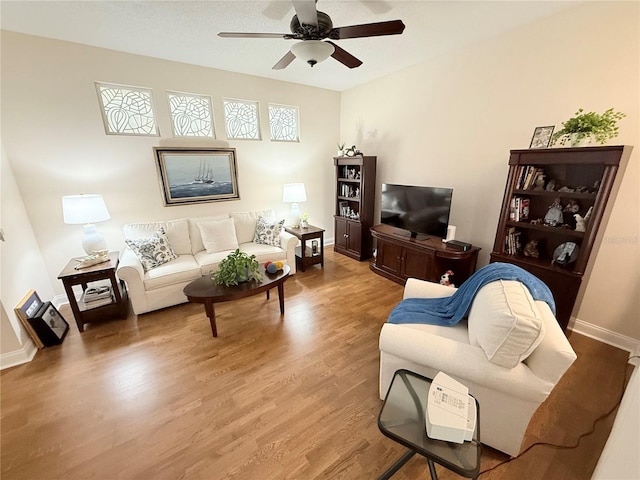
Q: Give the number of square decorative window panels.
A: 4